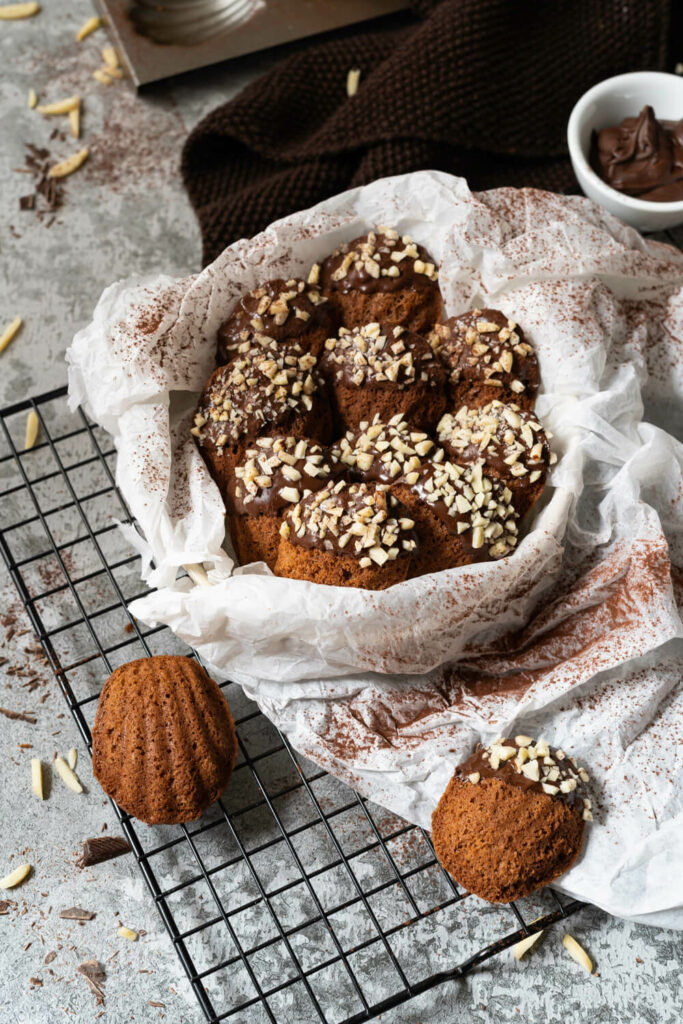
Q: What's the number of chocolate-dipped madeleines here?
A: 11